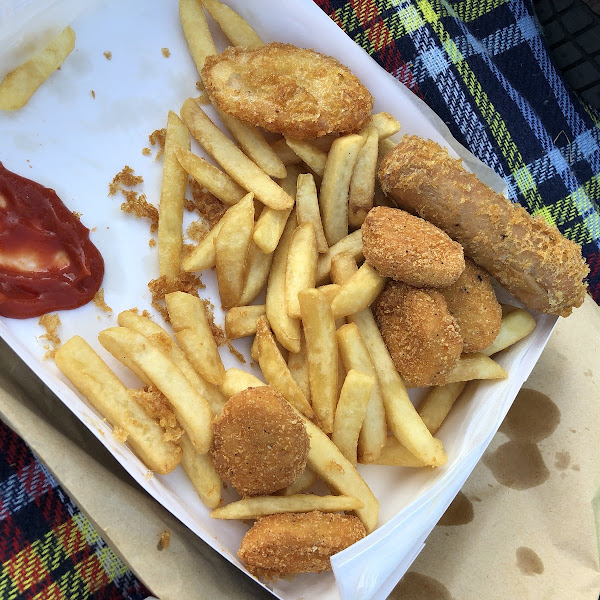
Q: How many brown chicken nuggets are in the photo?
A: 5